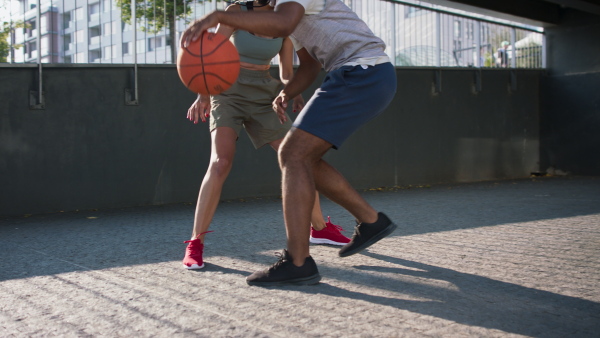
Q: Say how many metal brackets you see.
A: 5